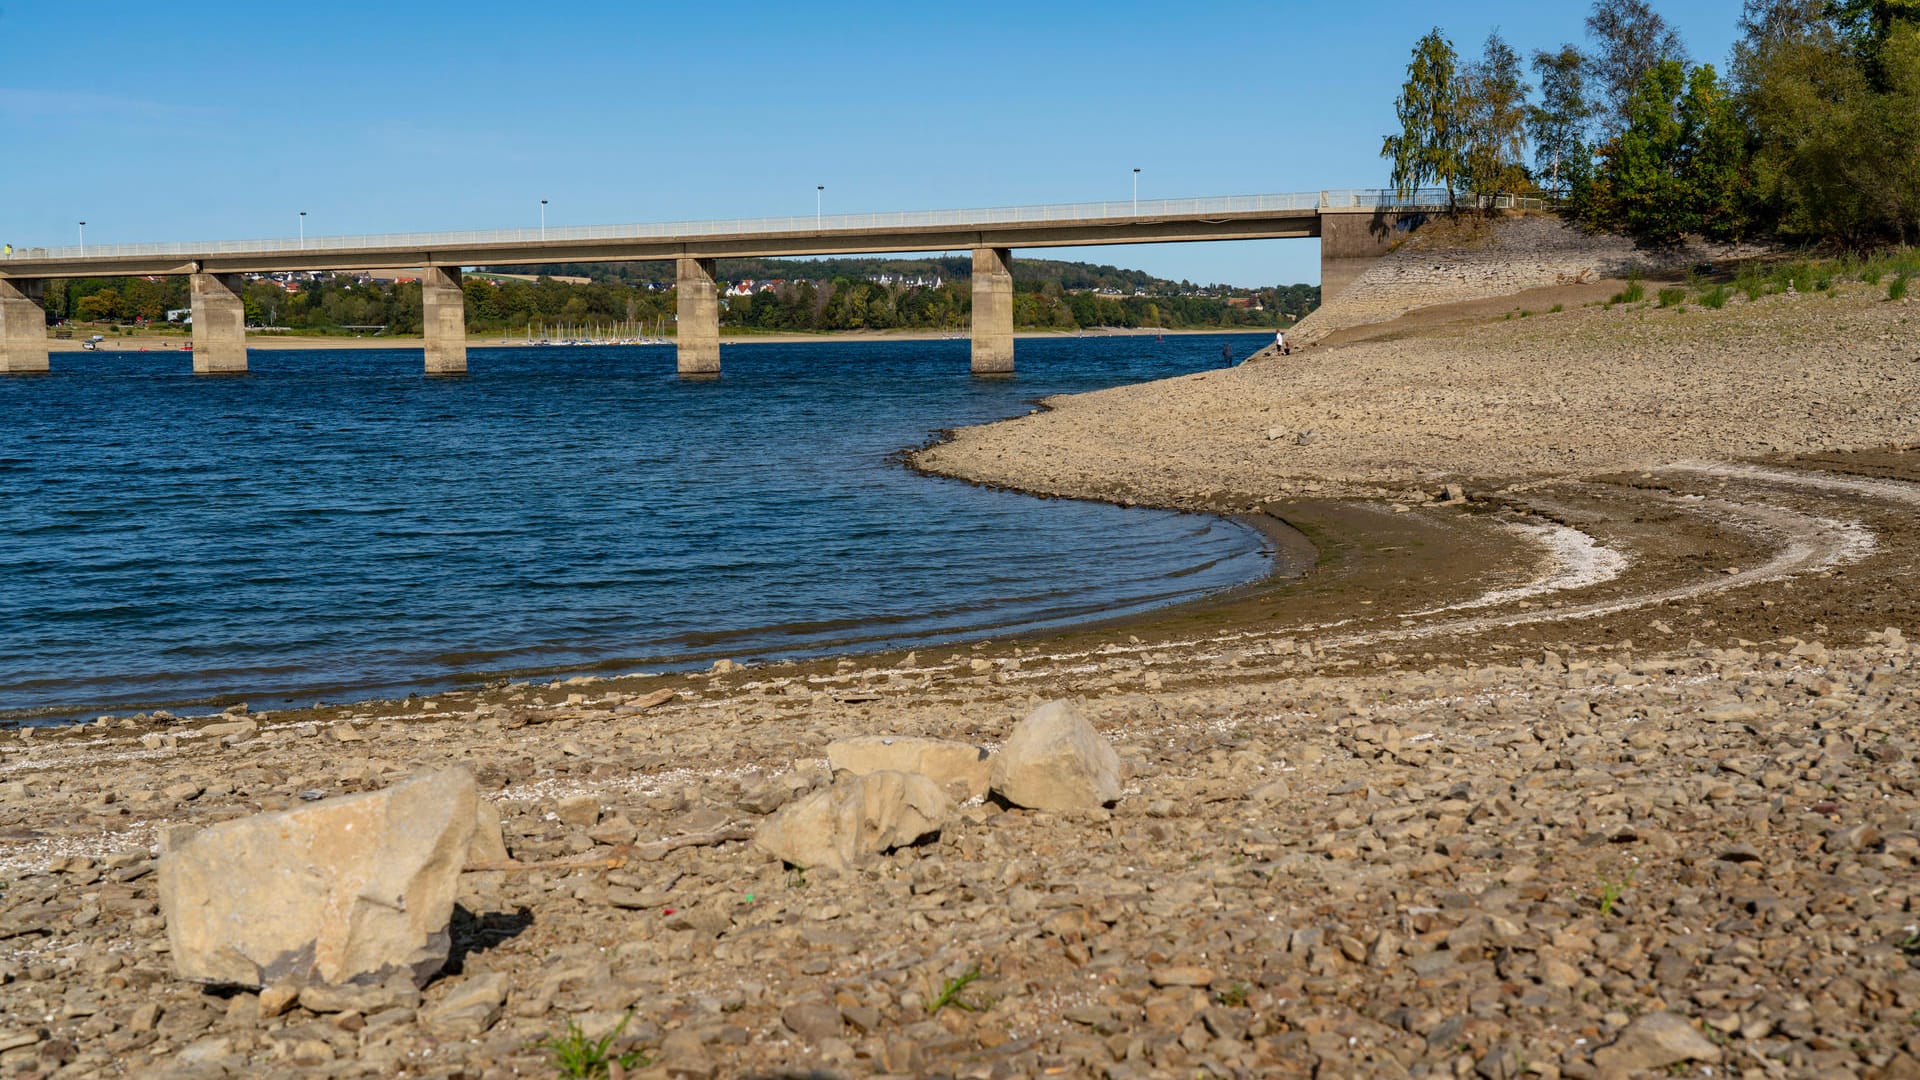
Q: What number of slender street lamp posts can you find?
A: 5